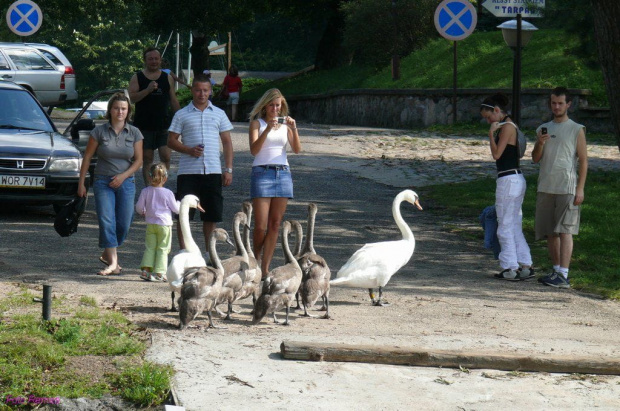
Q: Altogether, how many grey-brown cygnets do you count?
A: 6